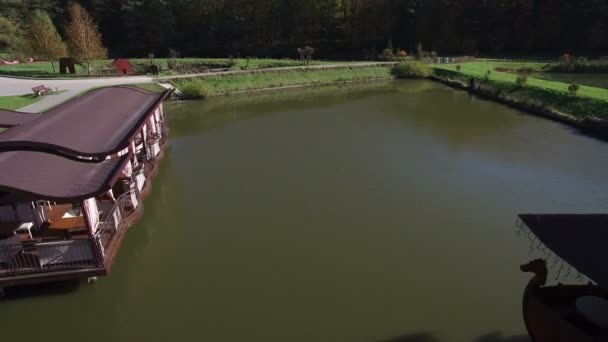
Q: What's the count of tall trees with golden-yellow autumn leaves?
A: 2